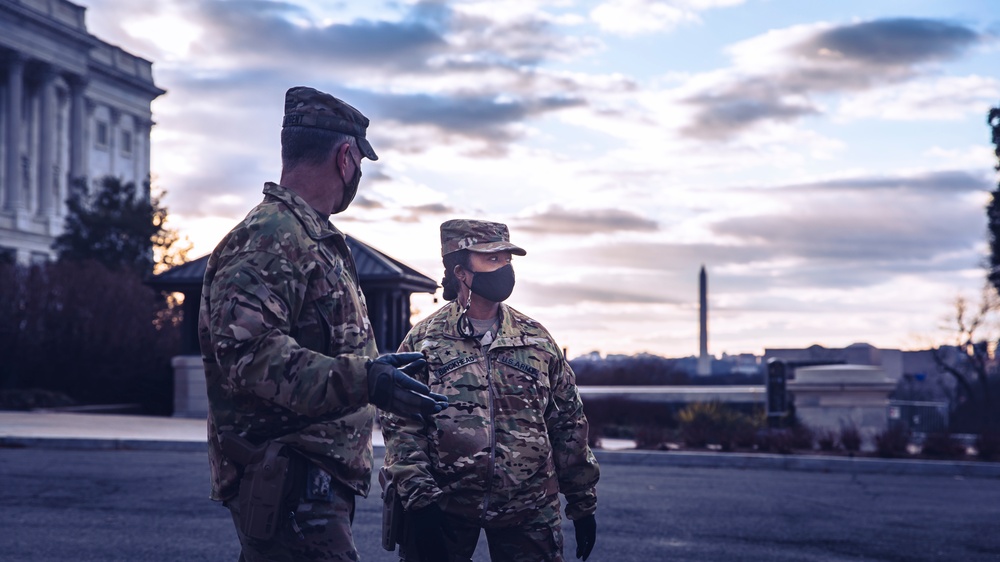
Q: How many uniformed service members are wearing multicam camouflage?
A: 2